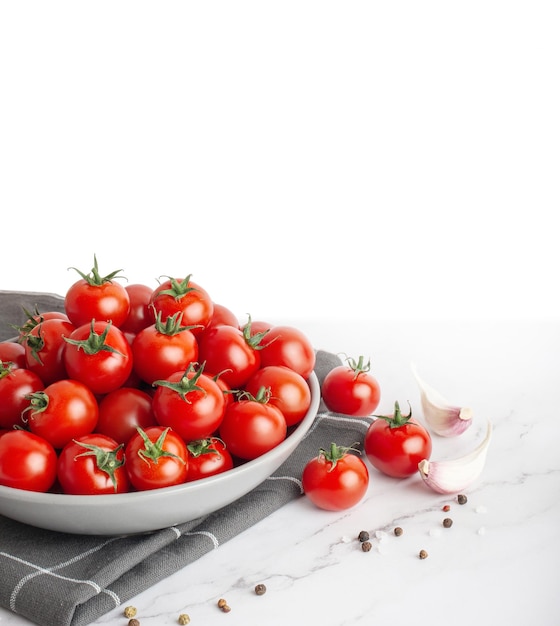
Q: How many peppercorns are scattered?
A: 13